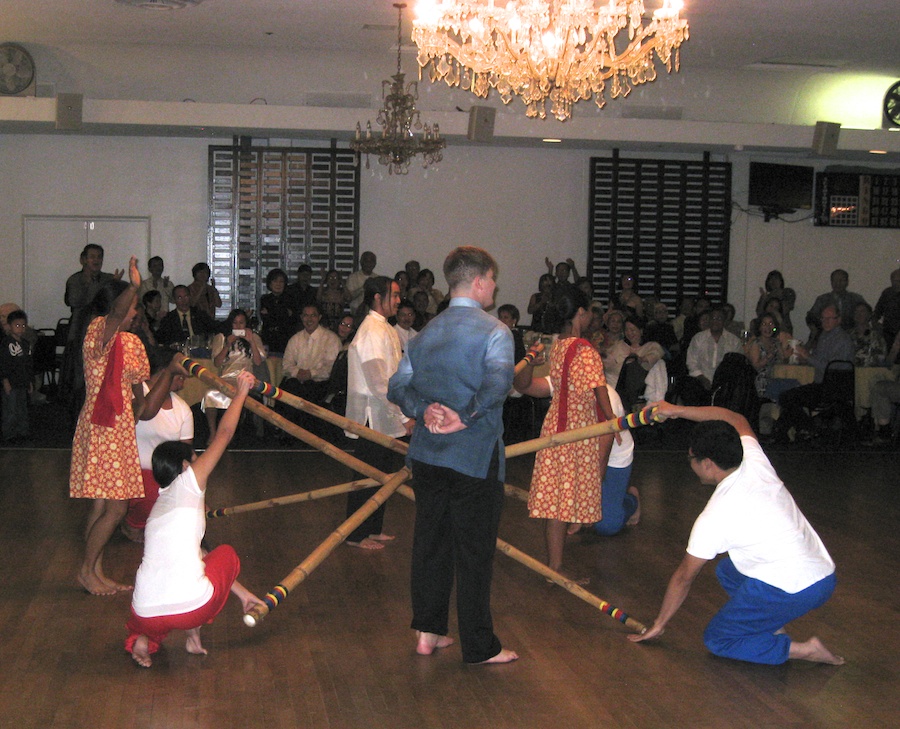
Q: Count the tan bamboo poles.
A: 4